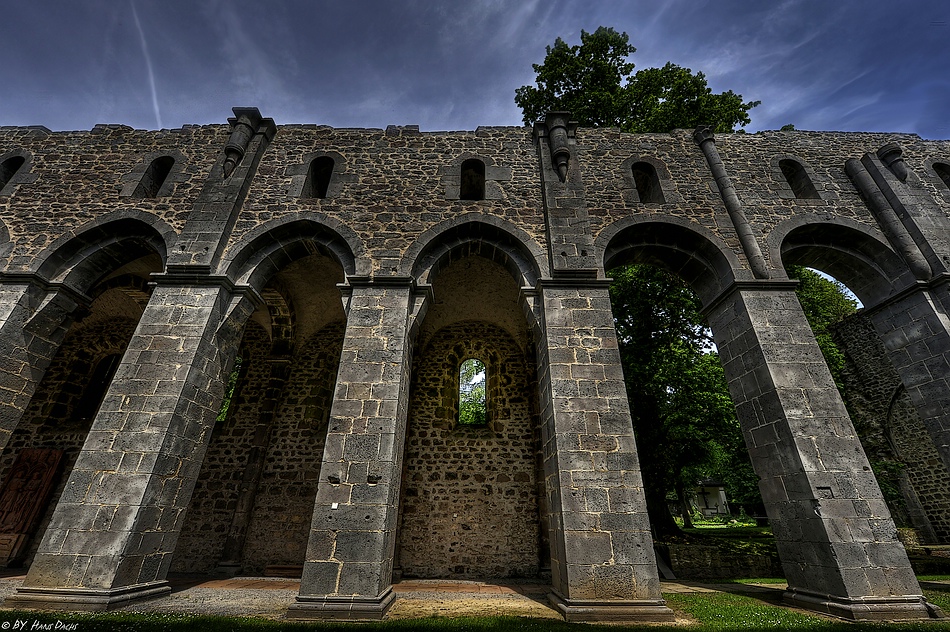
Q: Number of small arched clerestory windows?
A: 7